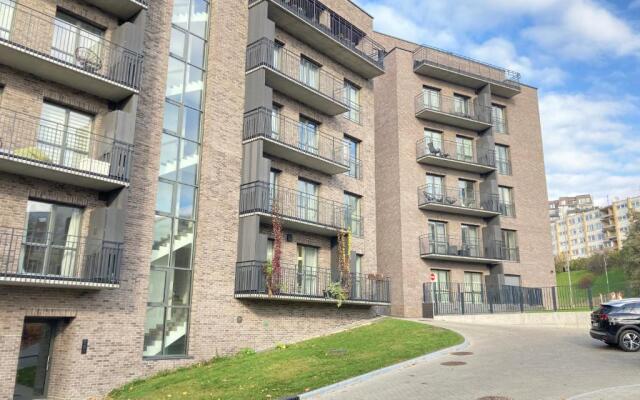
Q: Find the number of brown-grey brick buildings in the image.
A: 2